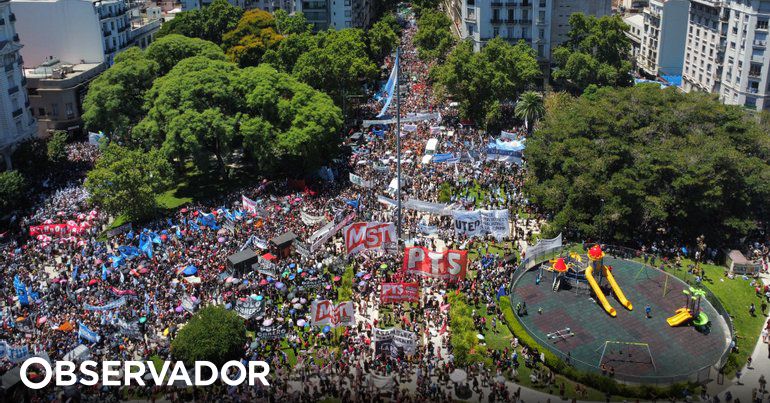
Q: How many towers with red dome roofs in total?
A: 2